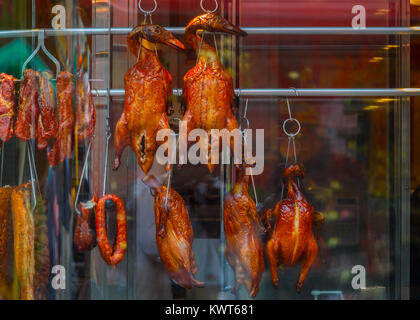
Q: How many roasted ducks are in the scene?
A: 5